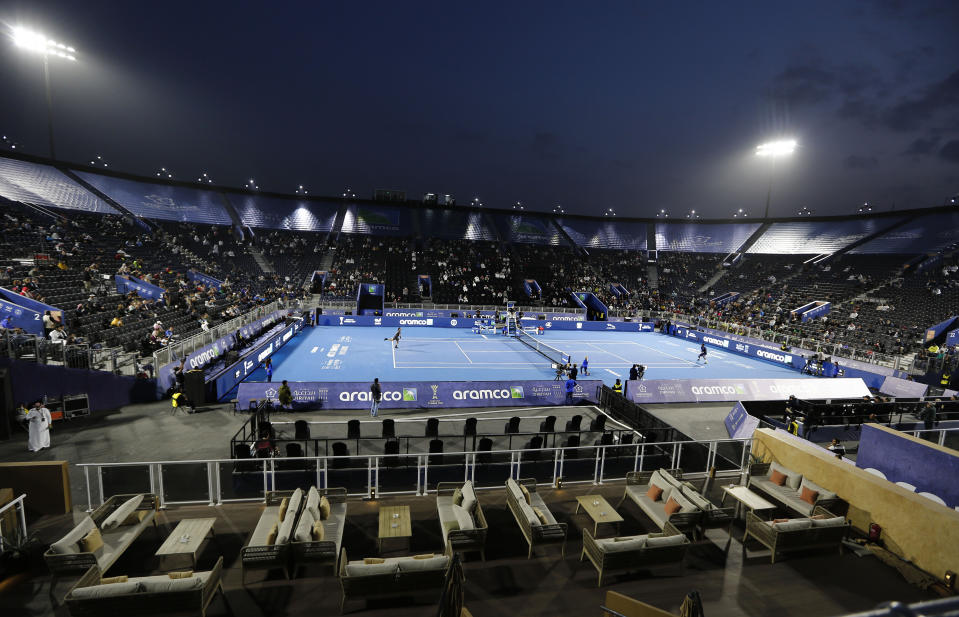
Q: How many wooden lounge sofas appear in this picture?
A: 12